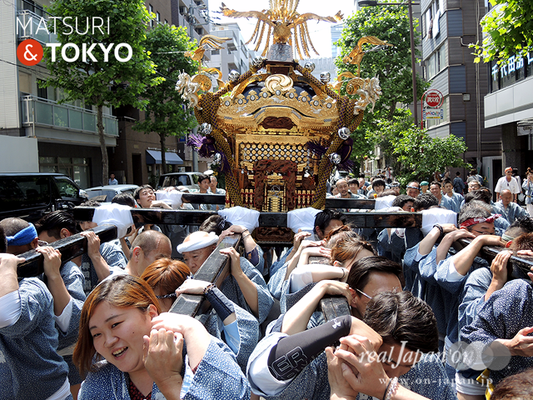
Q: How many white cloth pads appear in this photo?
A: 6